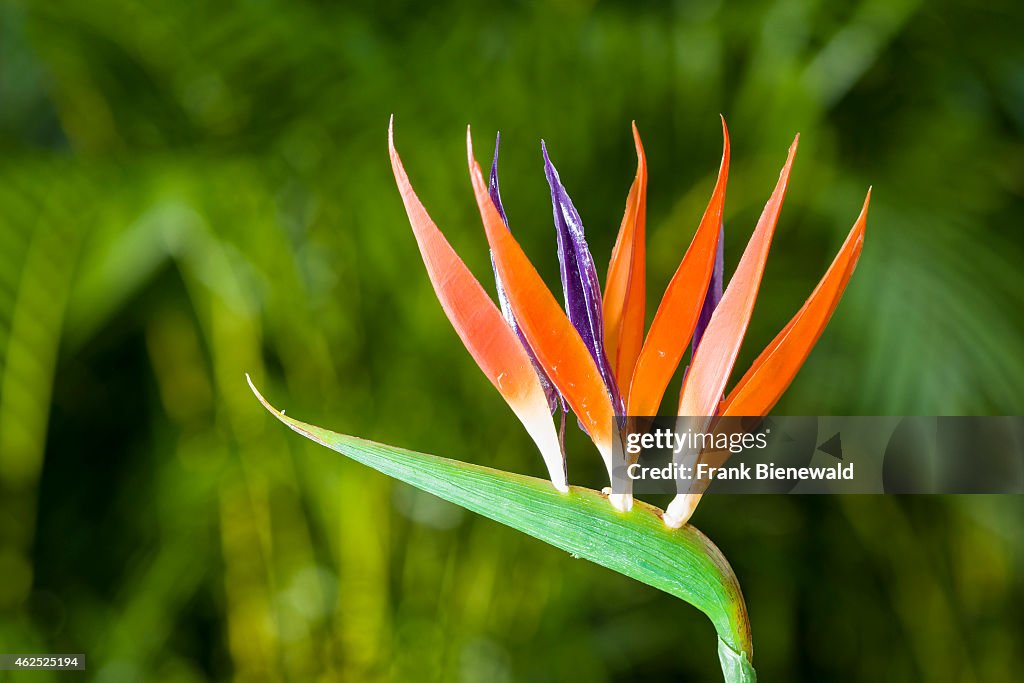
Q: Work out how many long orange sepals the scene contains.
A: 6